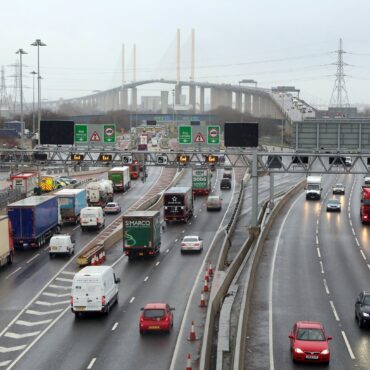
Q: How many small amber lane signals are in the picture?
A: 4